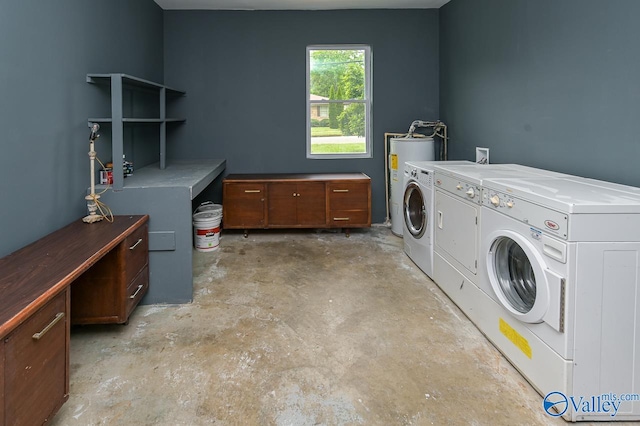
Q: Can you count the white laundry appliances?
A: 3